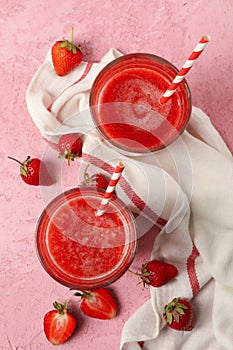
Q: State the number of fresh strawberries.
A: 8